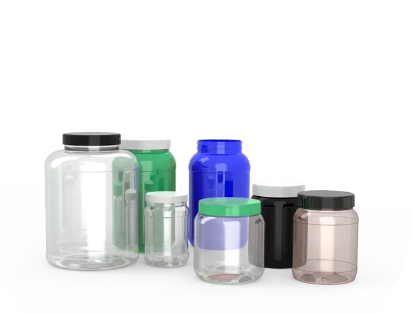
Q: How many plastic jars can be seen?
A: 7